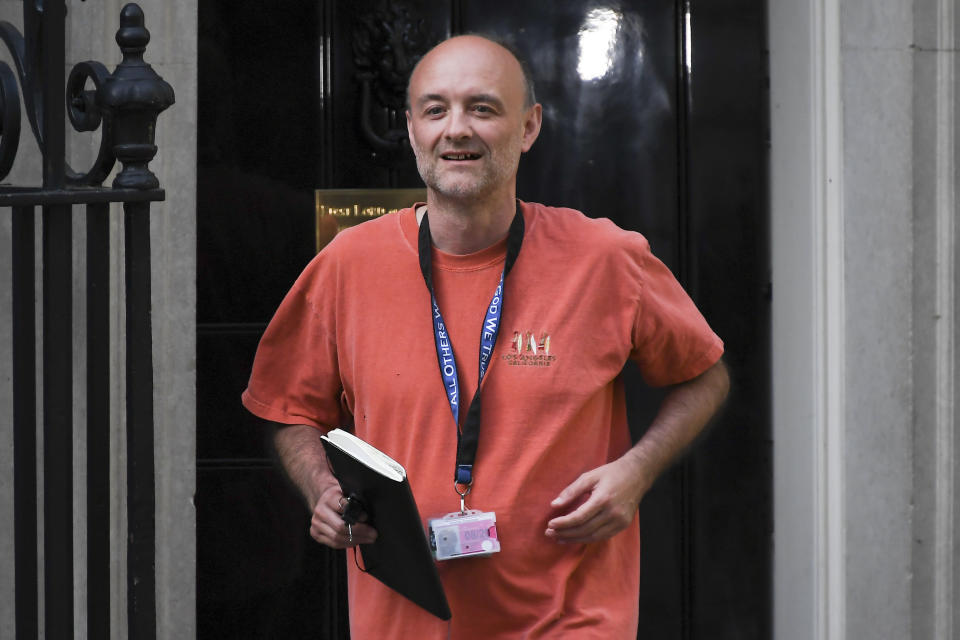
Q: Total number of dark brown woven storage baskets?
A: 0